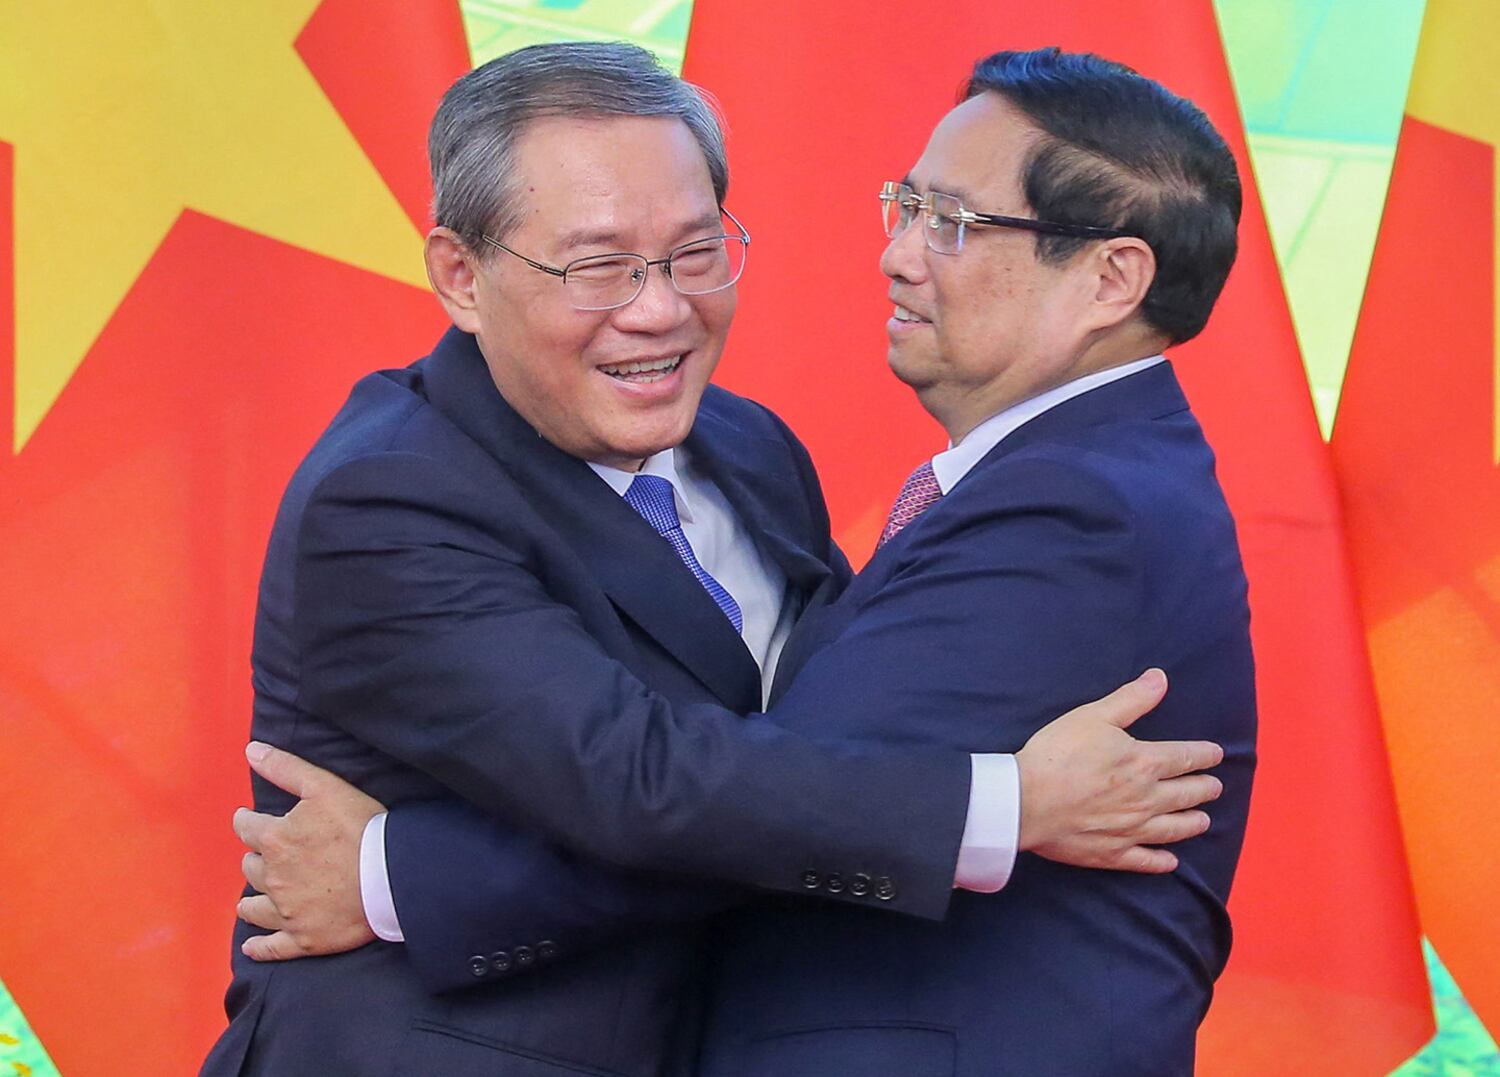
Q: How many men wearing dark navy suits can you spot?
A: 2